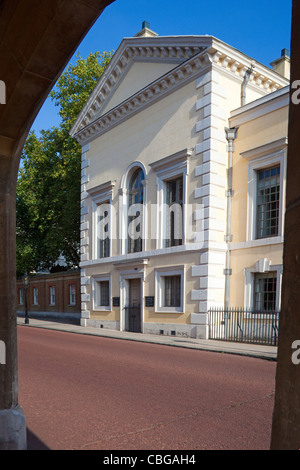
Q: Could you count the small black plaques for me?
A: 2